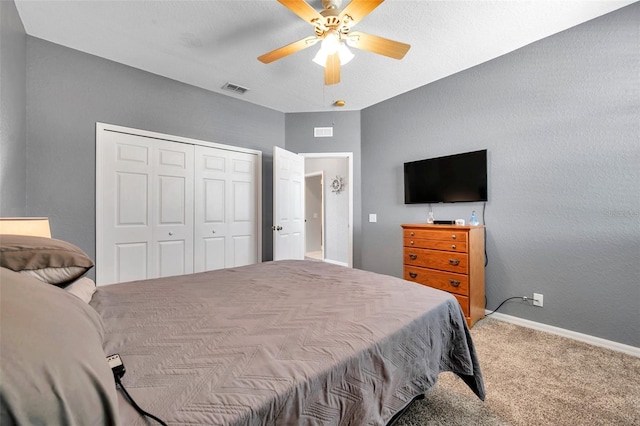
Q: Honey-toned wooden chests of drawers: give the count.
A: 1